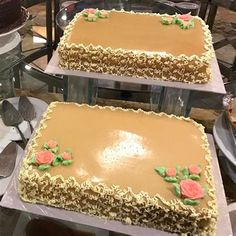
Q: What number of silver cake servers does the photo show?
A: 3